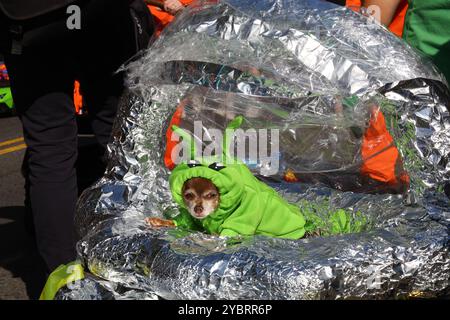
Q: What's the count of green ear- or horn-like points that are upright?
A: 2